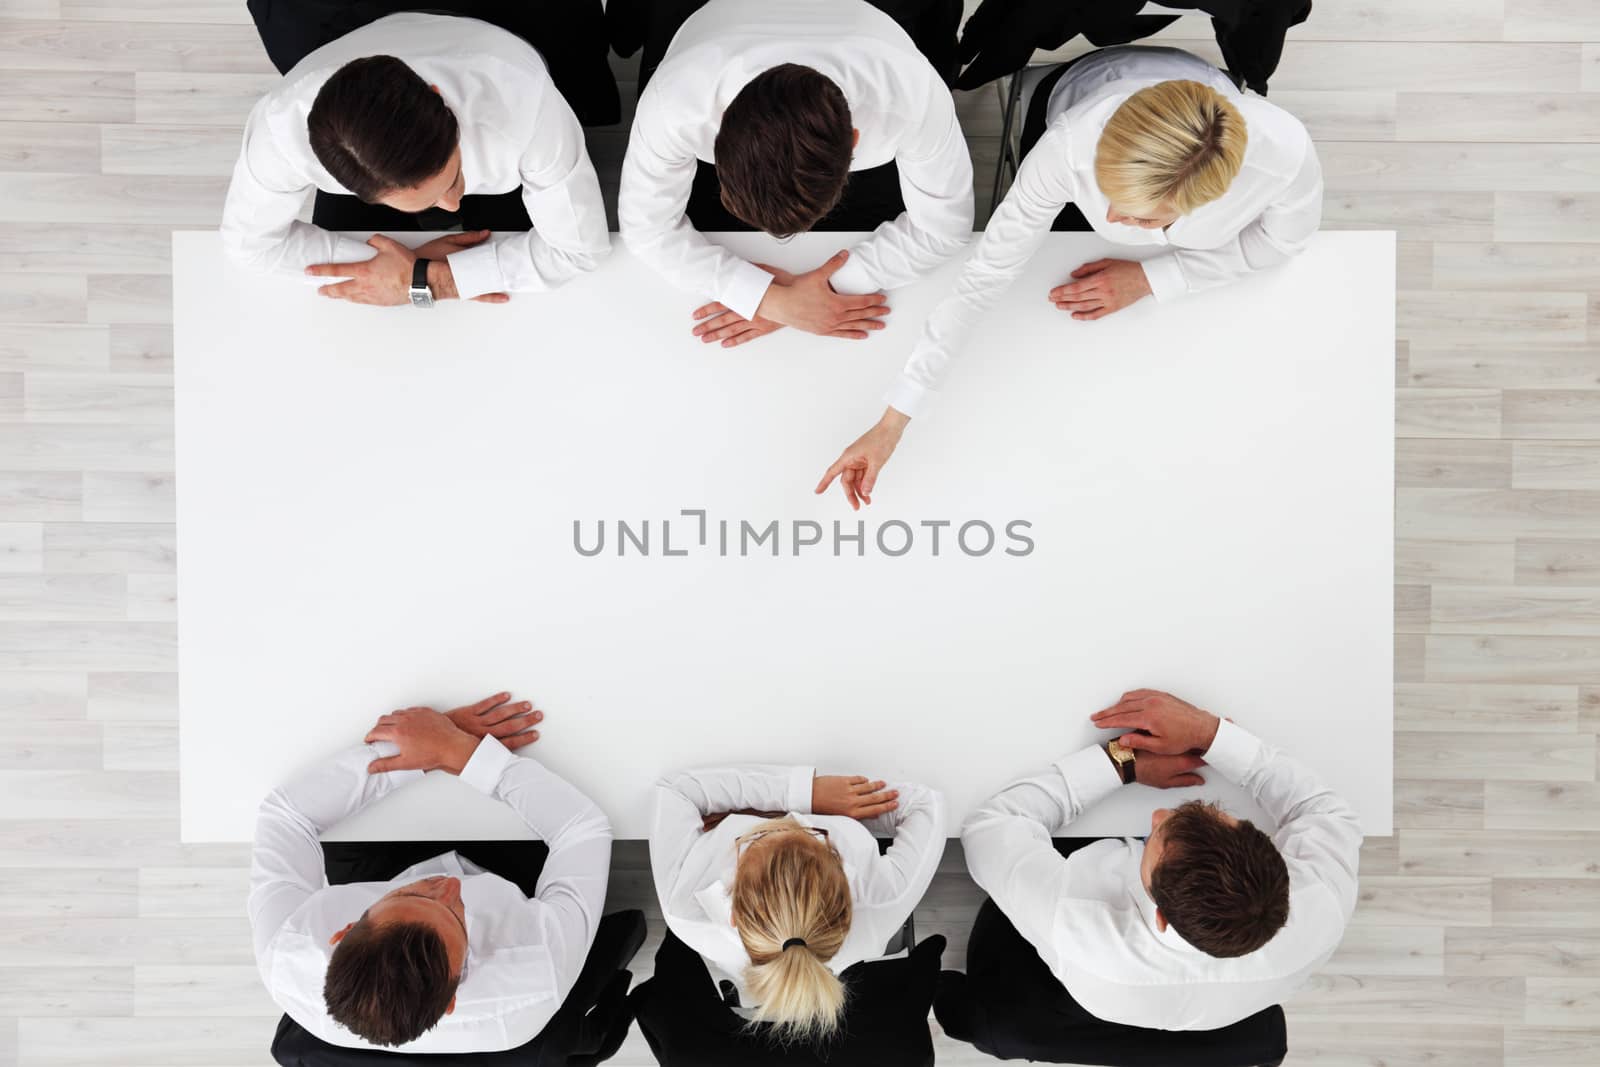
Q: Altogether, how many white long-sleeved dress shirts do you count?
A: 6